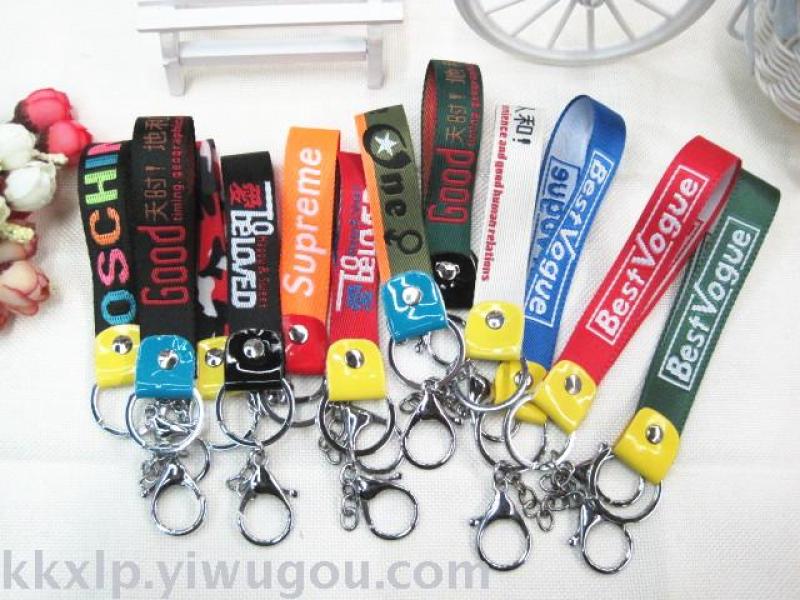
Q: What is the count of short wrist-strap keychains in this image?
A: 12